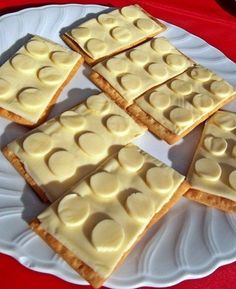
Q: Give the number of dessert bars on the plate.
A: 7